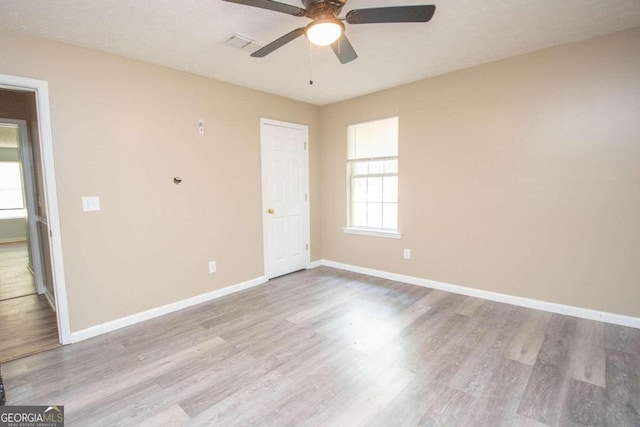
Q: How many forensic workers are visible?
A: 0